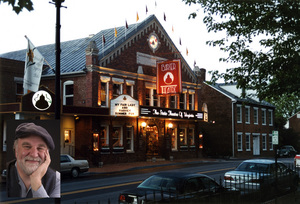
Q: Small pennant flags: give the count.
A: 11